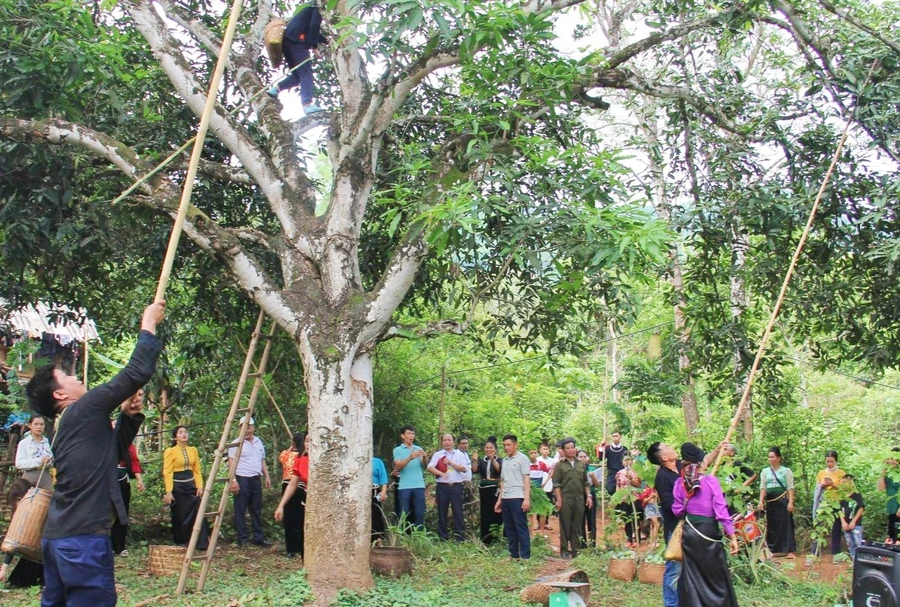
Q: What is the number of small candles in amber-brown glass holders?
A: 0